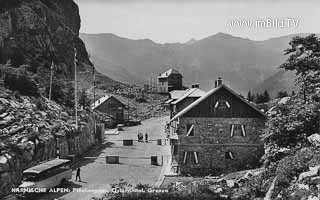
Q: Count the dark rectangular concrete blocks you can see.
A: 4